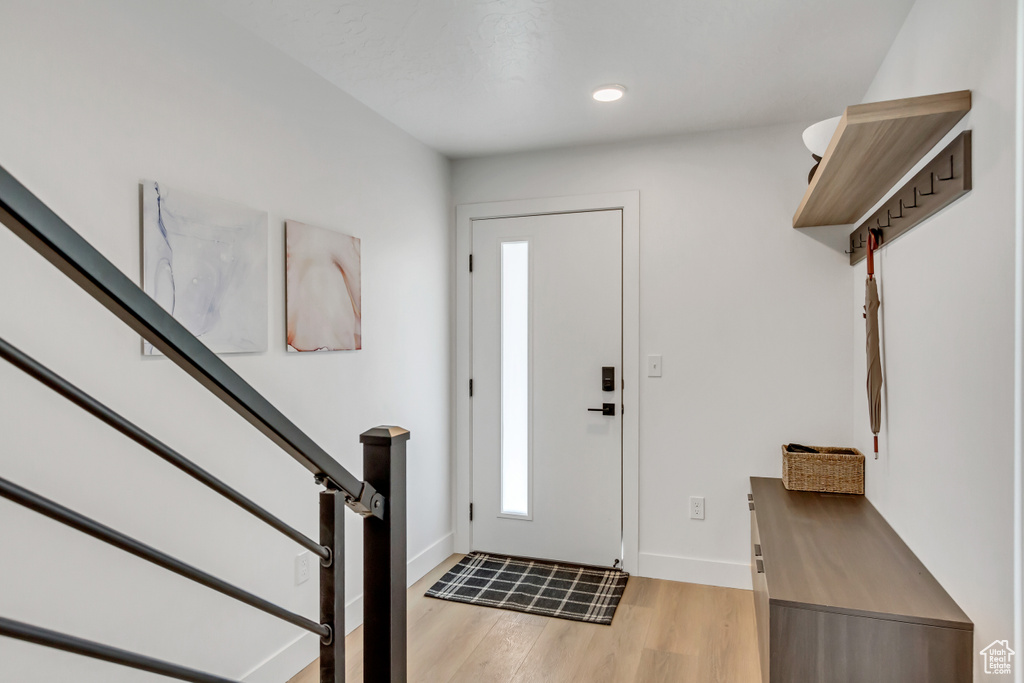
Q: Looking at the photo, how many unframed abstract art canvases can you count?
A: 2